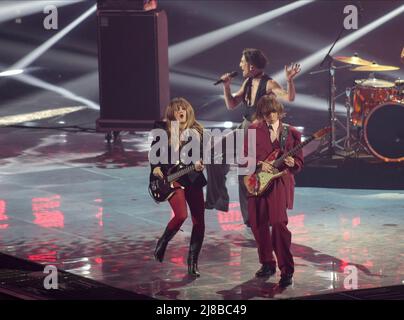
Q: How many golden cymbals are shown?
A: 2